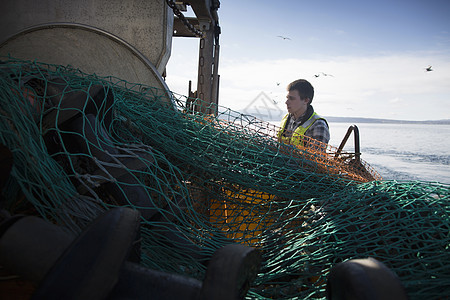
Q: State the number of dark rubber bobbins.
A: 3